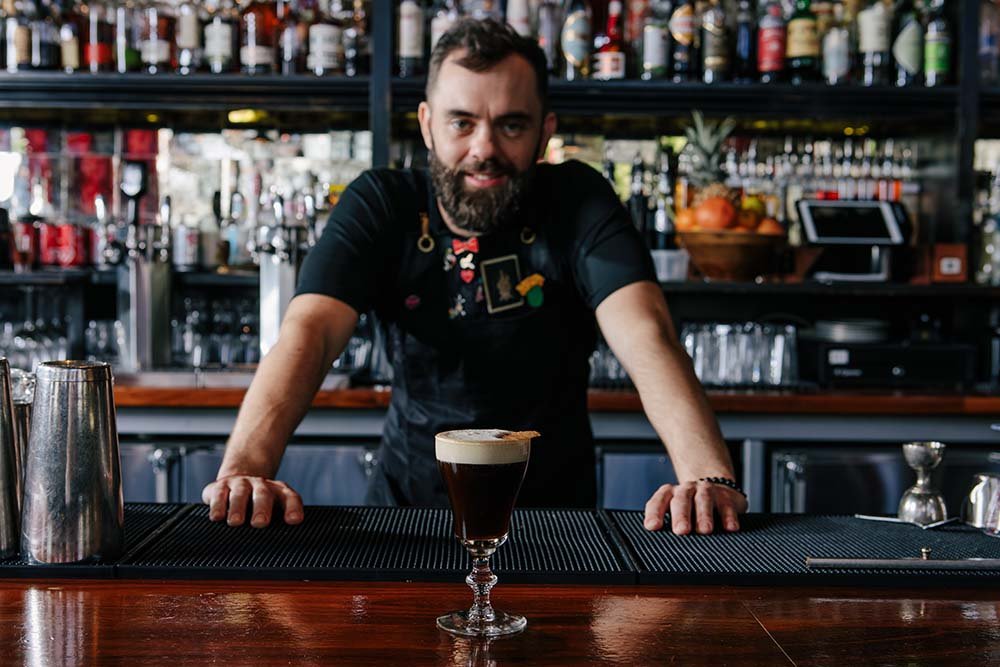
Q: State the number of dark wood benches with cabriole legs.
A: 0